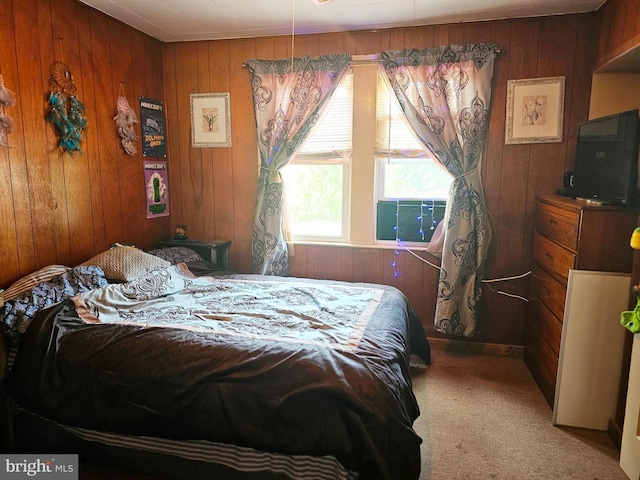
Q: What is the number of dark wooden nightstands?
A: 1